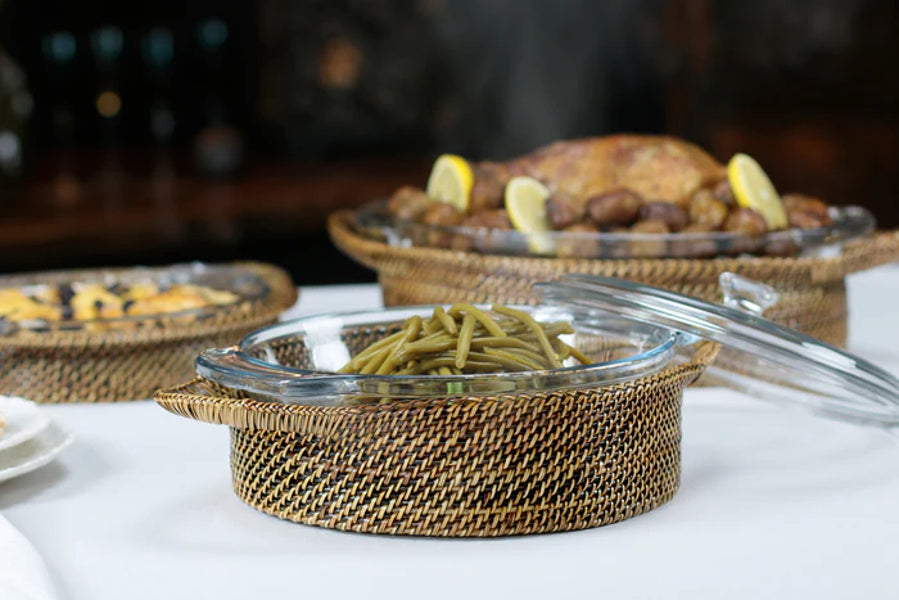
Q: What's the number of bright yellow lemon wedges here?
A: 3